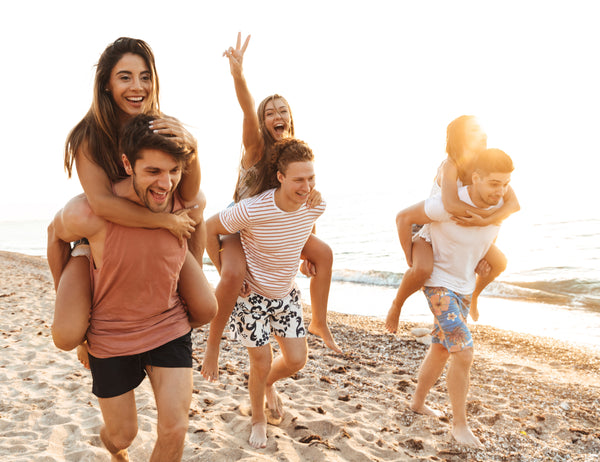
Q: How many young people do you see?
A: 6